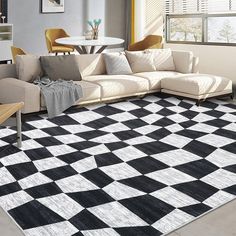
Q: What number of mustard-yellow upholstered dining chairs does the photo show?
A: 3